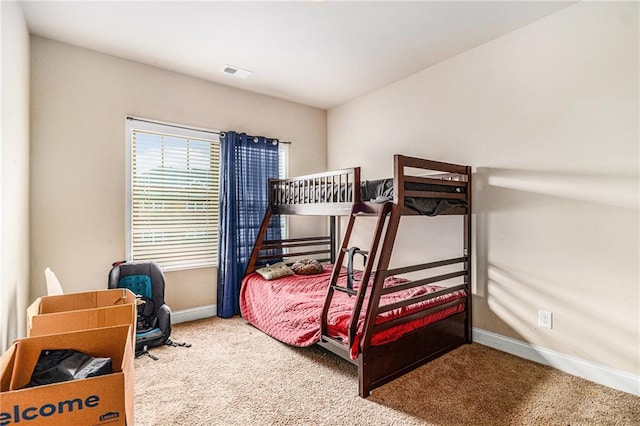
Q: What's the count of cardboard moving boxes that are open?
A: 2